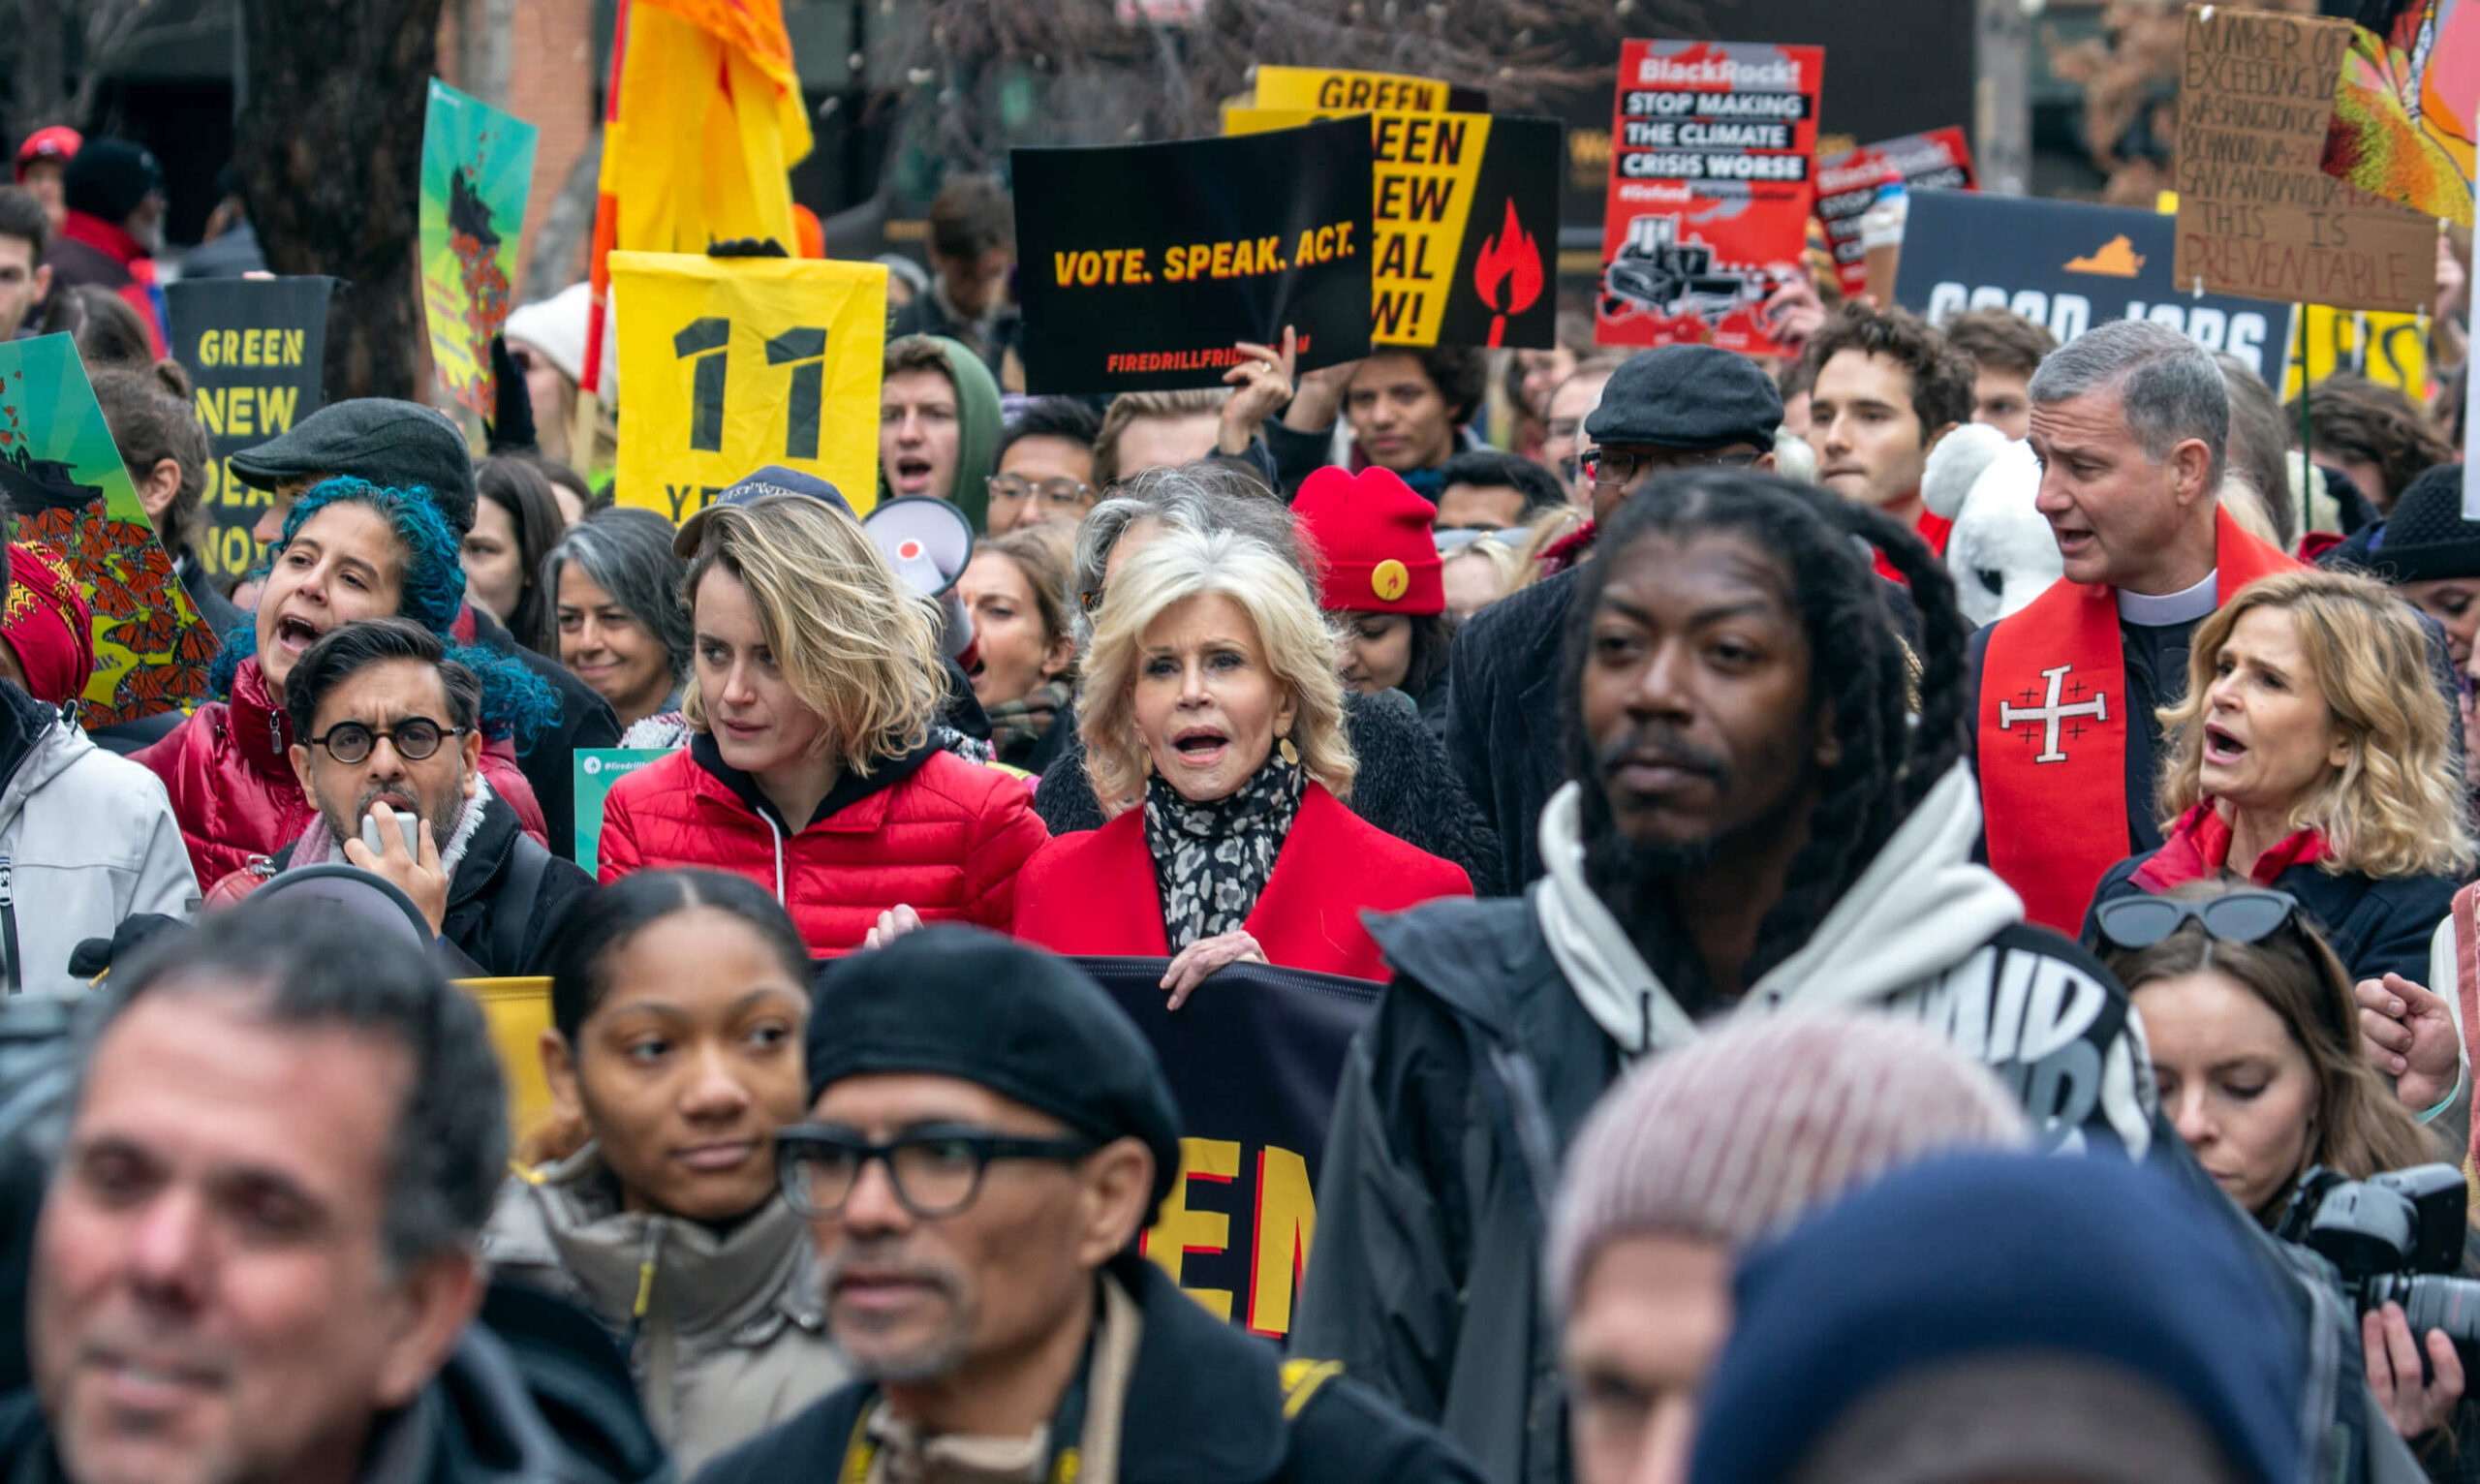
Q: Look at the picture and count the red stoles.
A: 1